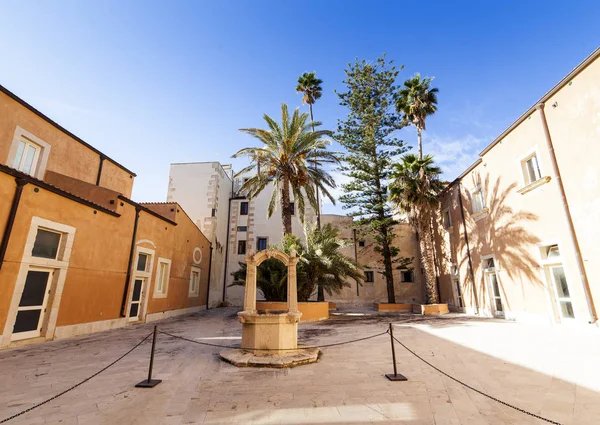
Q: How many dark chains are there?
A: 3